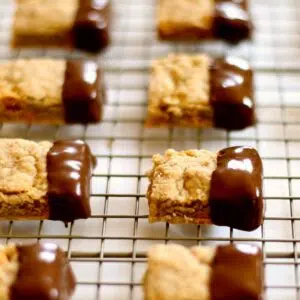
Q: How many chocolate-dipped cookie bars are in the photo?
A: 8